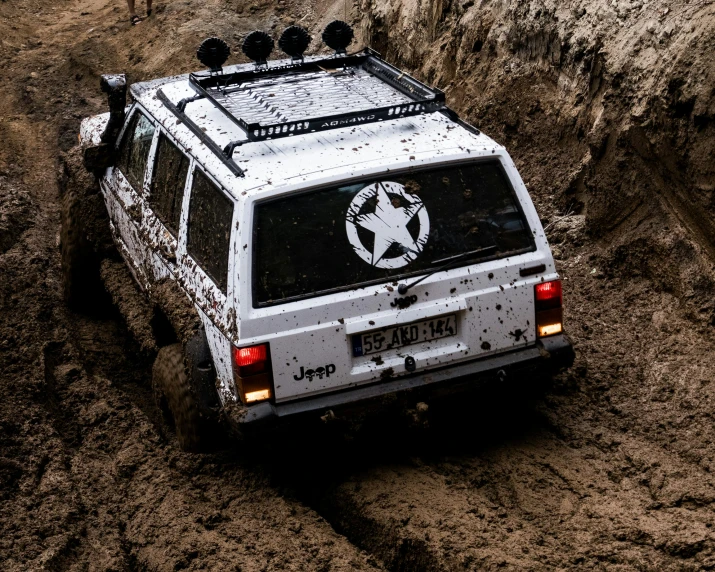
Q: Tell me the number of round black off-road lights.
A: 4